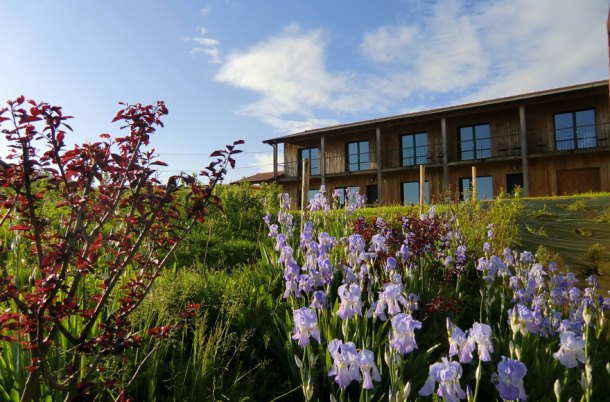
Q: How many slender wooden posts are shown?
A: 3